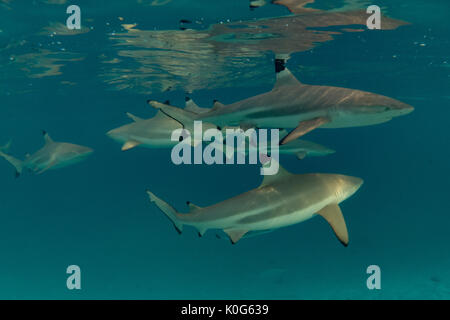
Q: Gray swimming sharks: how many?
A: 5